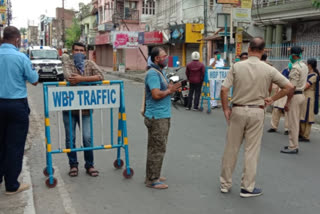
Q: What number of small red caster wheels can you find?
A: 4